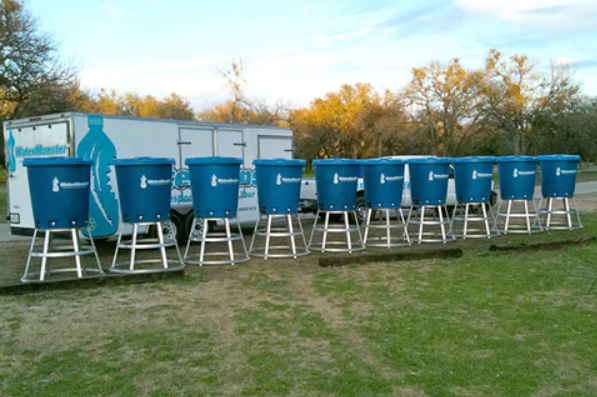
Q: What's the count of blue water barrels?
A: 10